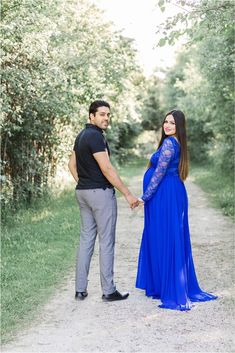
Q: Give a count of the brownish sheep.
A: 0